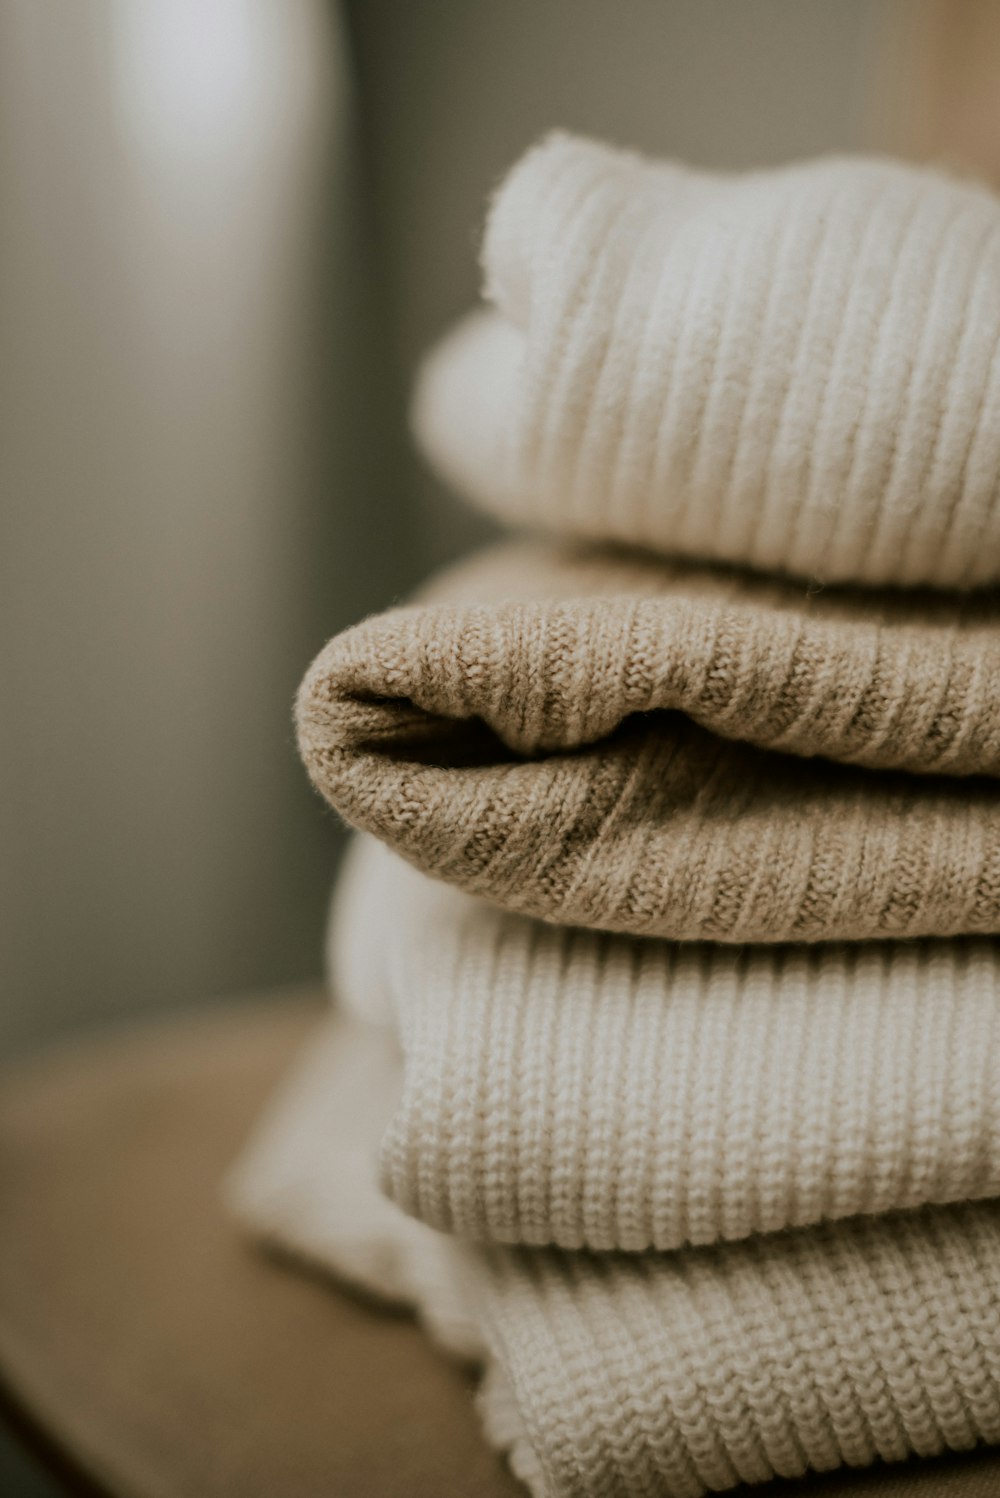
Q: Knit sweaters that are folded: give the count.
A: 4